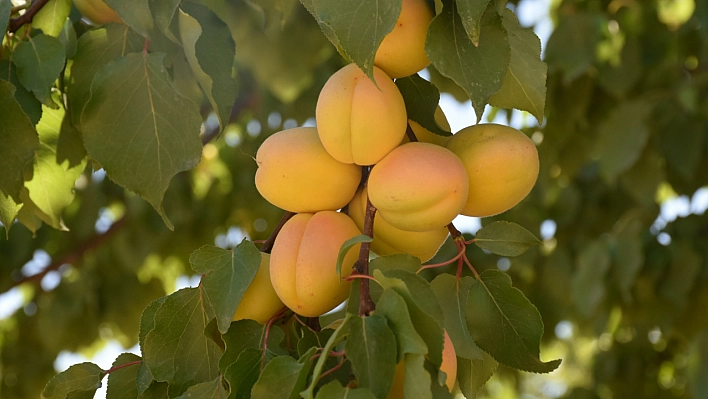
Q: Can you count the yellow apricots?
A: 11